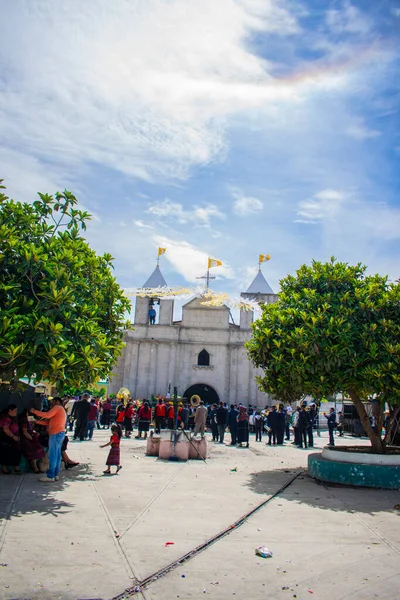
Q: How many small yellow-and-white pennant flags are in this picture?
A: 3